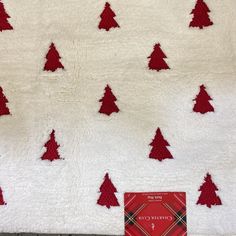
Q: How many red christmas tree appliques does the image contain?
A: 13